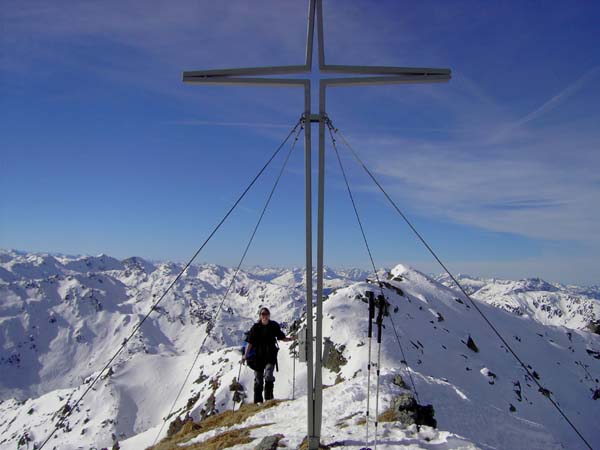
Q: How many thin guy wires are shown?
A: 4